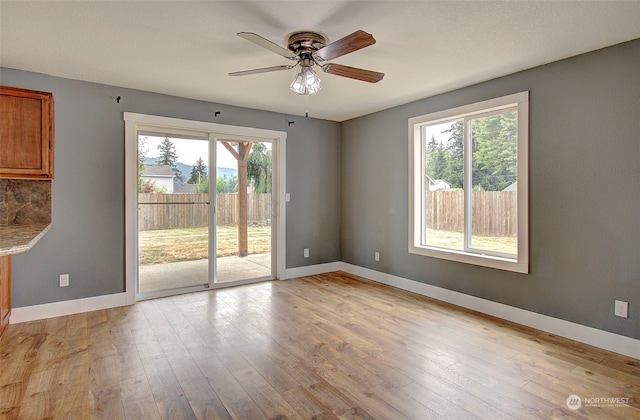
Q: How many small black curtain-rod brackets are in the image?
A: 3